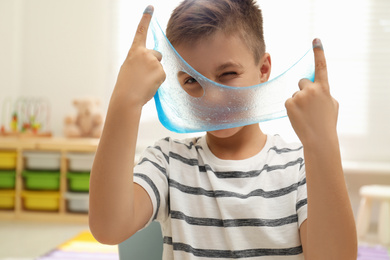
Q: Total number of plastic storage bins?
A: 9